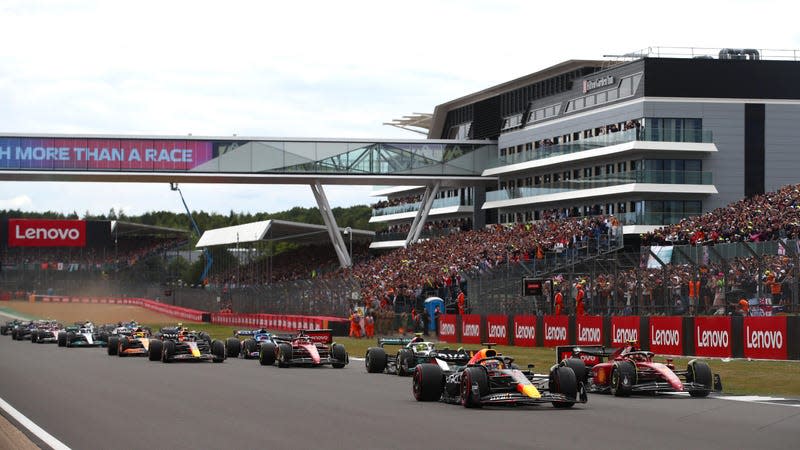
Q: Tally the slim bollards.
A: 0